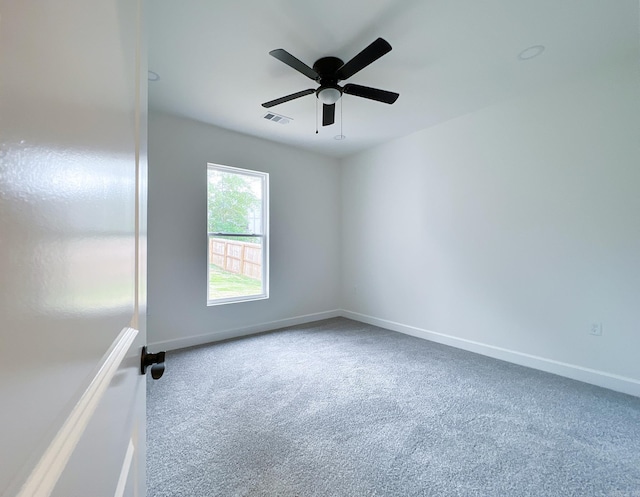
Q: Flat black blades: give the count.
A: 5